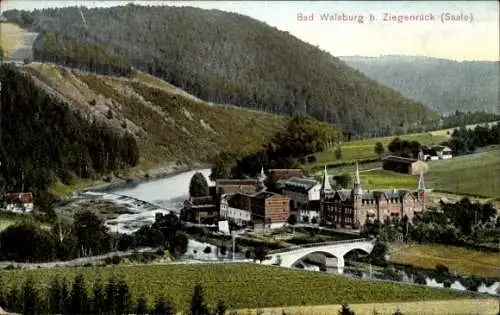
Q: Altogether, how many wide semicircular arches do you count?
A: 2